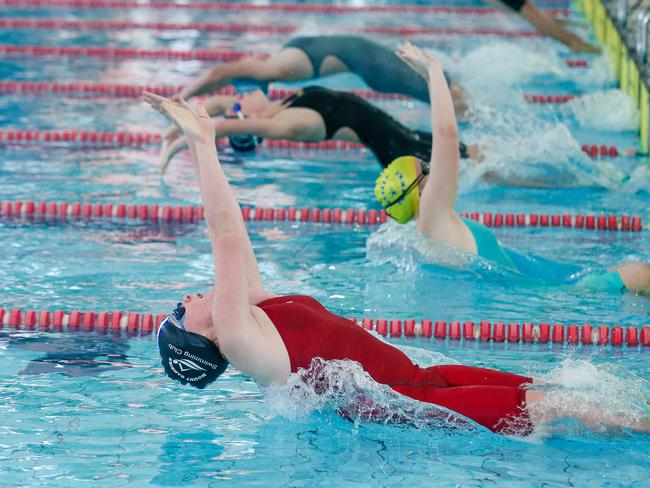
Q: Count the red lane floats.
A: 7